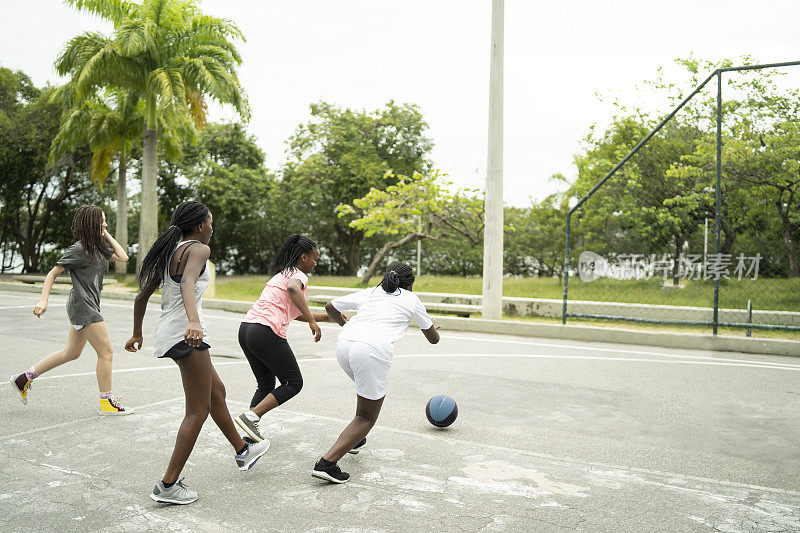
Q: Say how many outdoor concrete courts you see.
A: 1